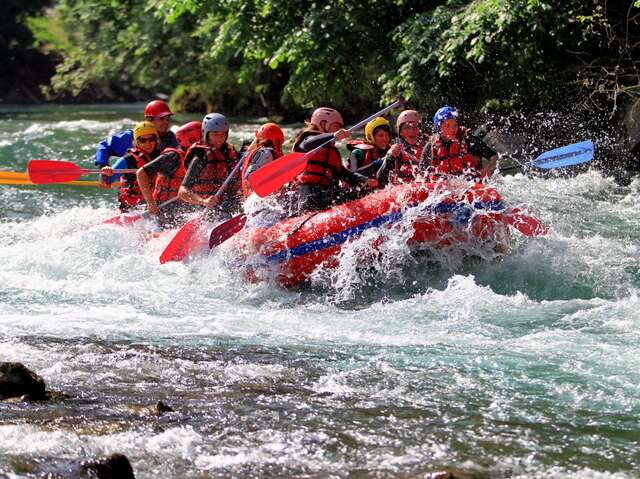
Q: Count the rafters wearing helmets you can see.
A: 9